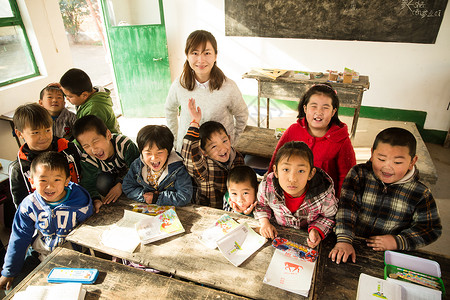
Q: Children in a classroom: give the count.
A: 11